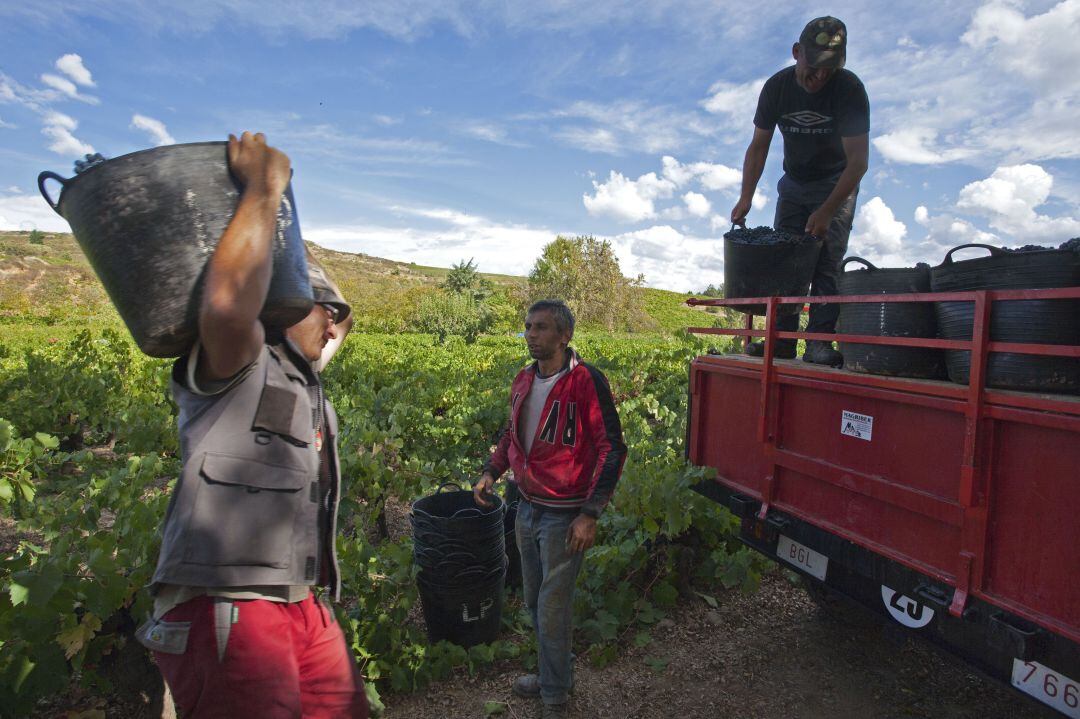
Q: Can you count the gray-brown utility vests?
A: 1